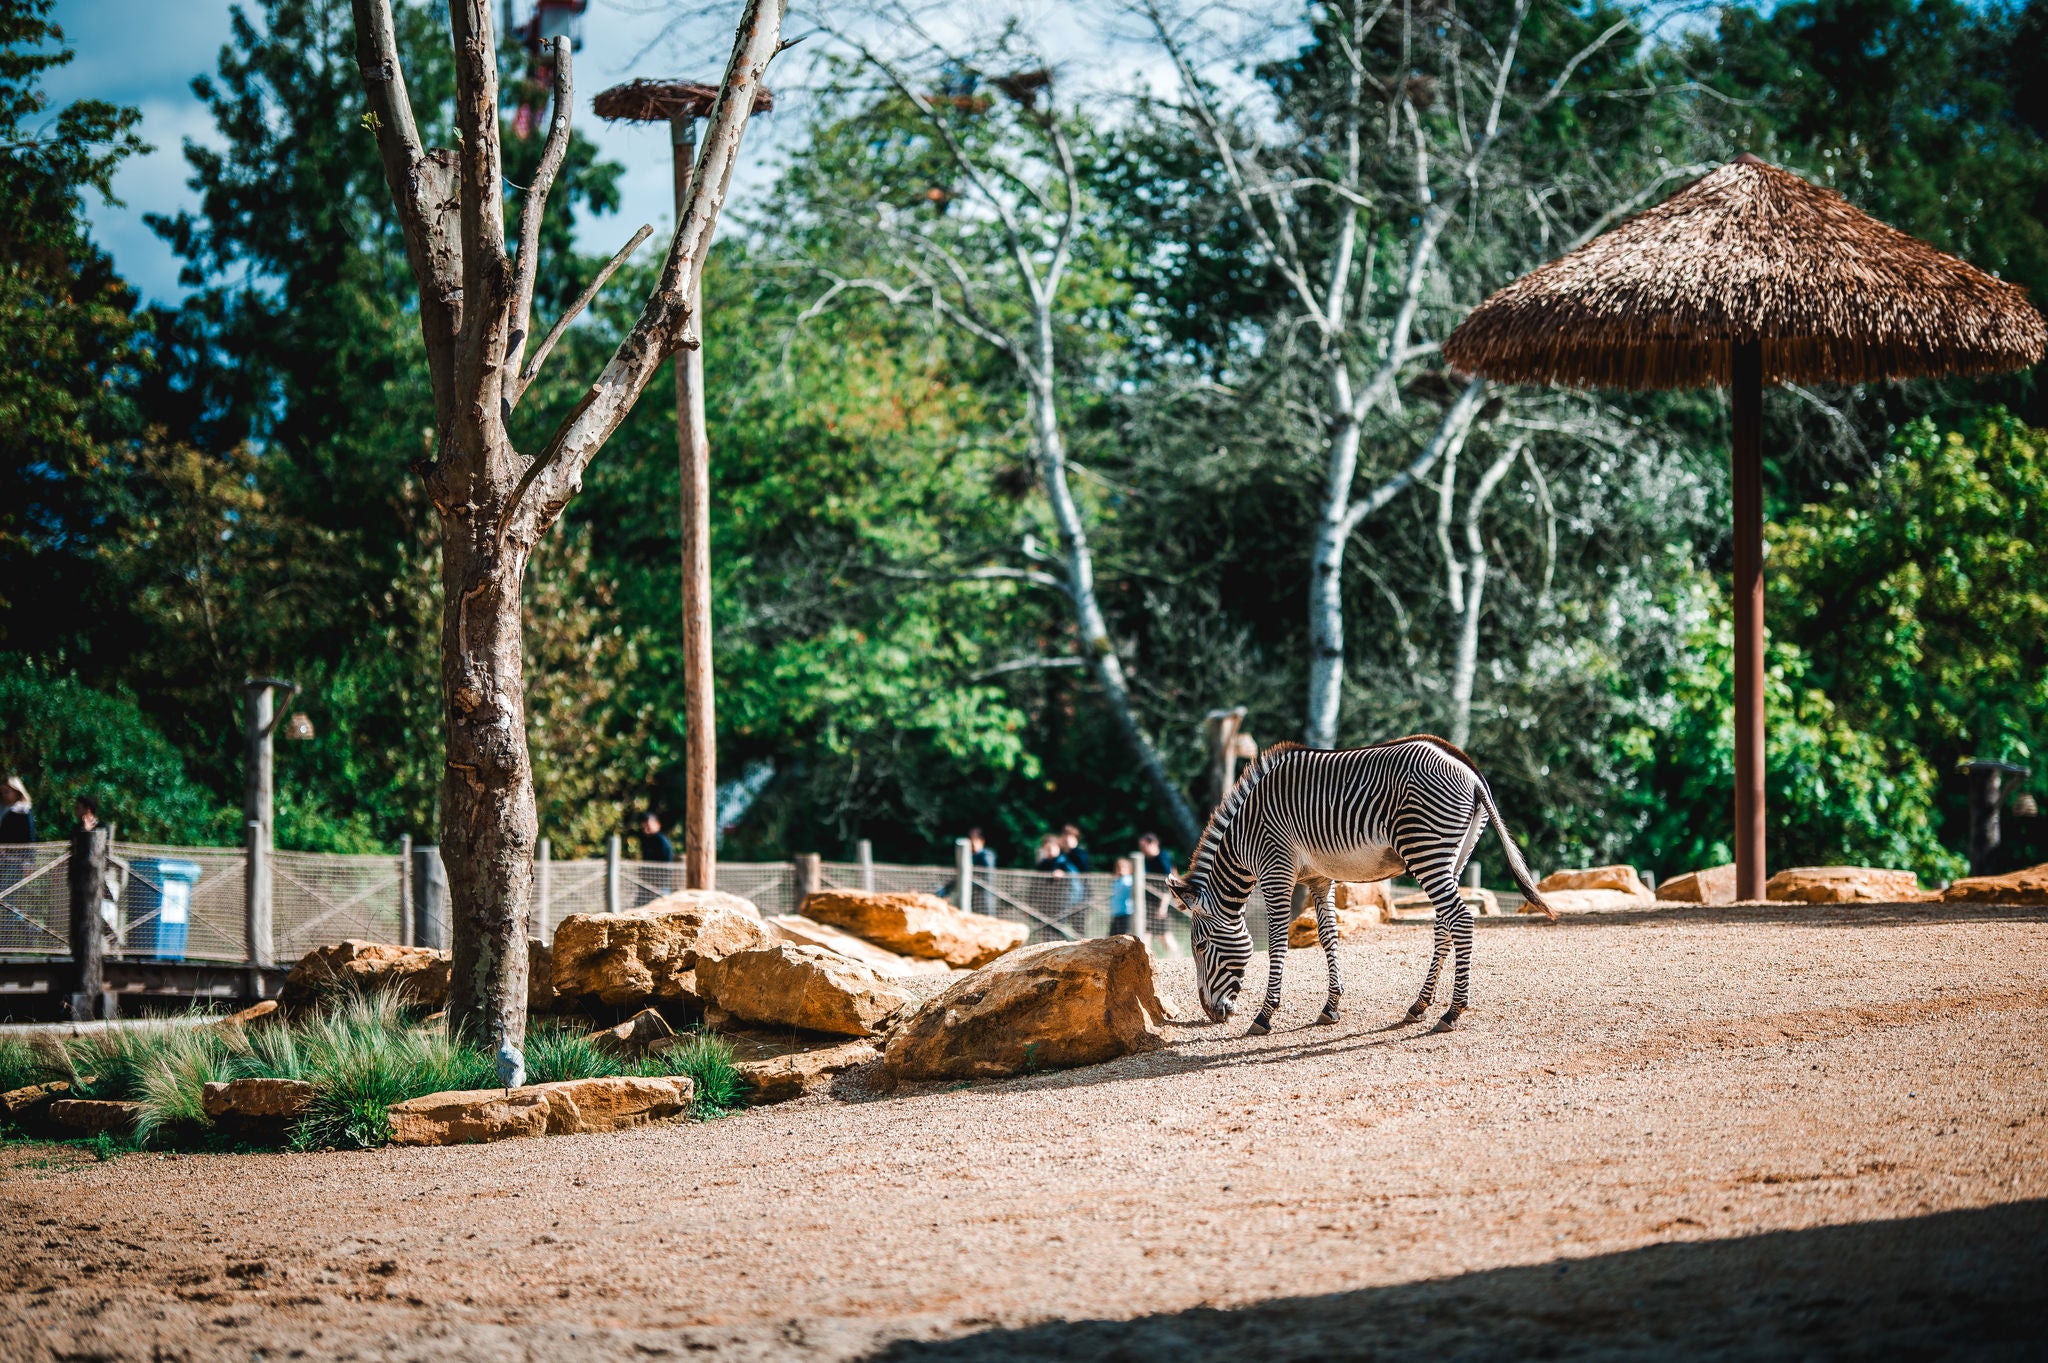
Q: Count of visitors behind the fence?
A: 8